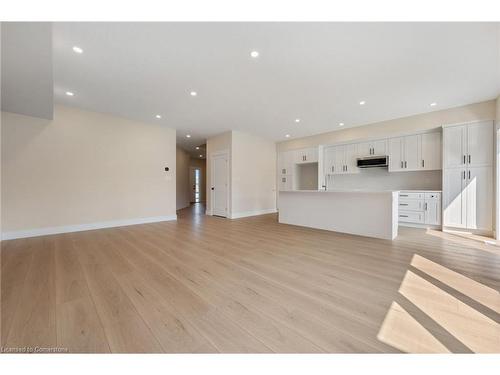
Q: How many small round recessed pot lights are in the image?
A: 13